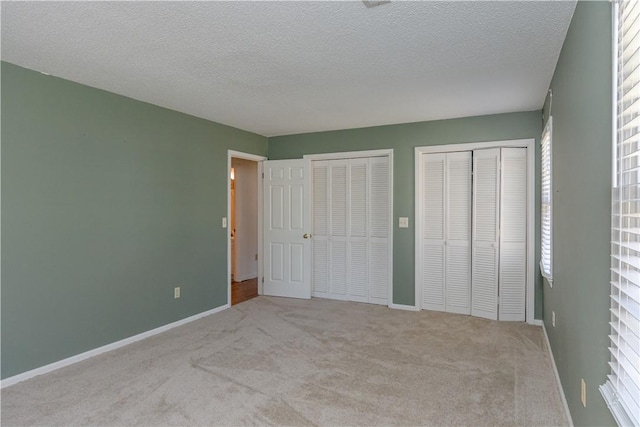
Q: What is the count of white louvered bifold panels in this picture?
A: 8